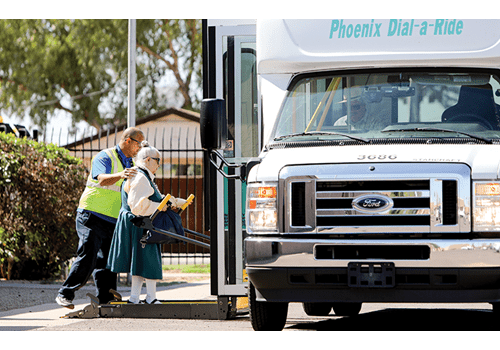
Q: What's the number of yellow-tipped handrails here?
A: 2